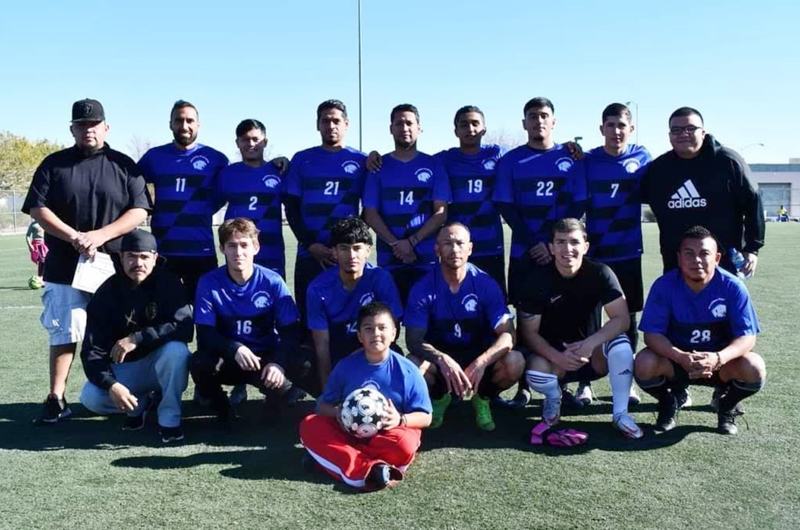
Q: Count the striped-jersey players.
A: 11